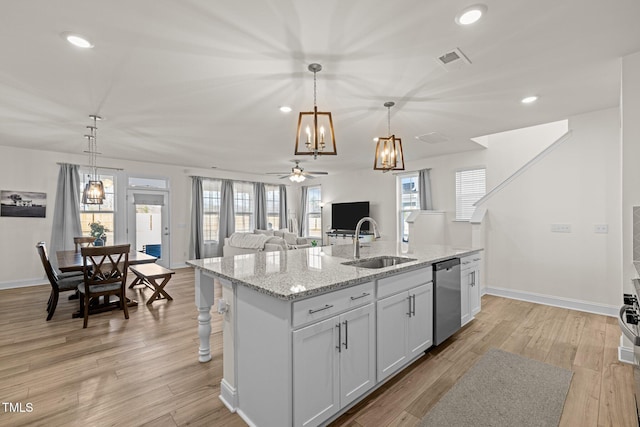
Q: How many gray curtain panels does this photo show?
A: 7